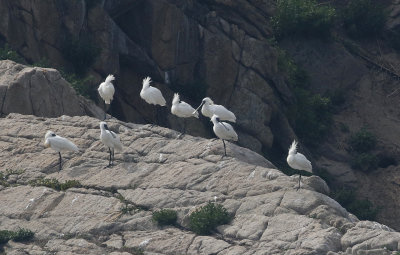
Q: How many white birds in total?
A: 8